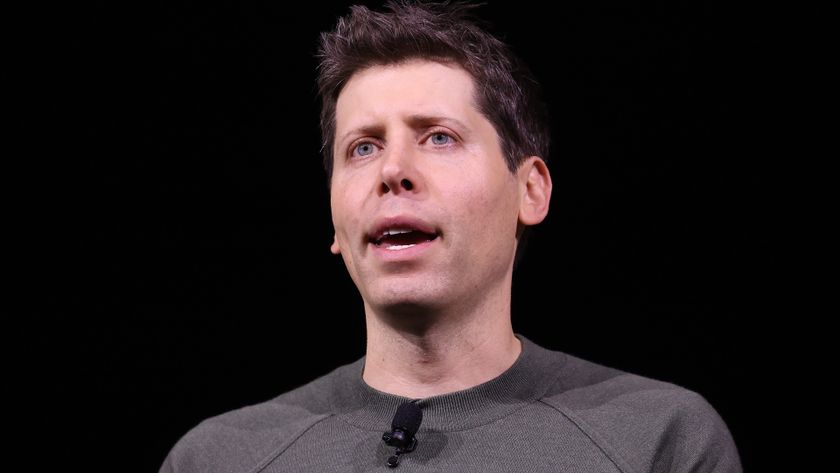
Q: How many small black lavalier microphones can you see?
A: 1